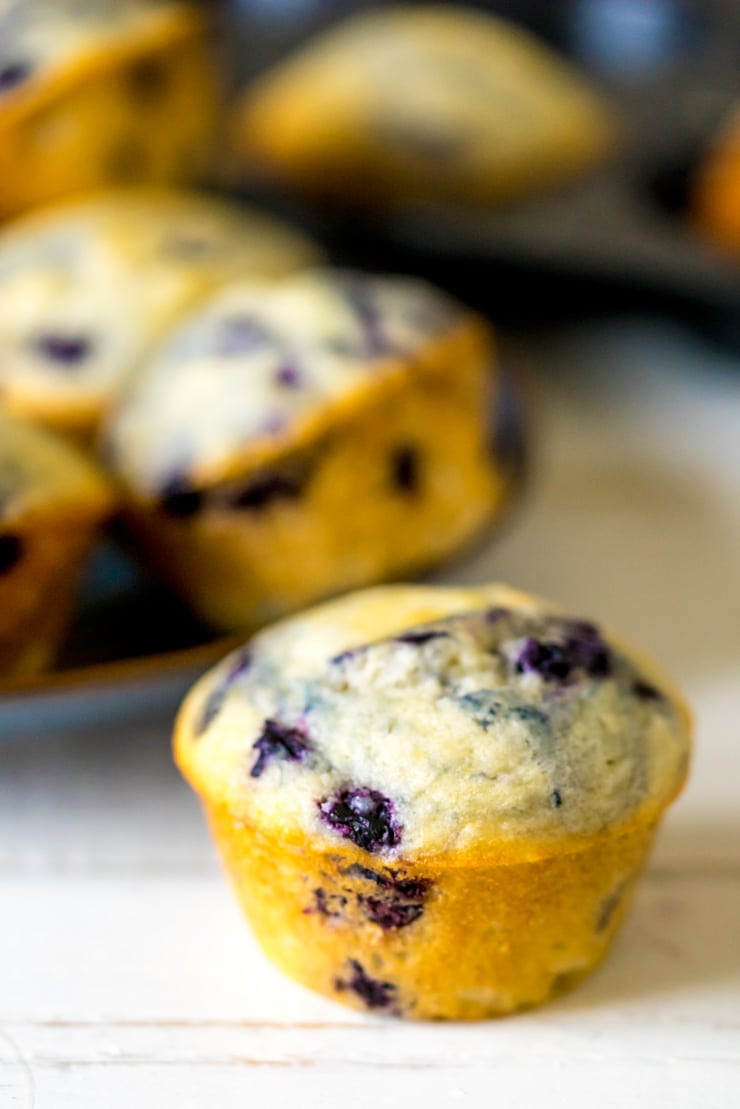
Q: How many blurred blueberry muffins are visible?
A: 6